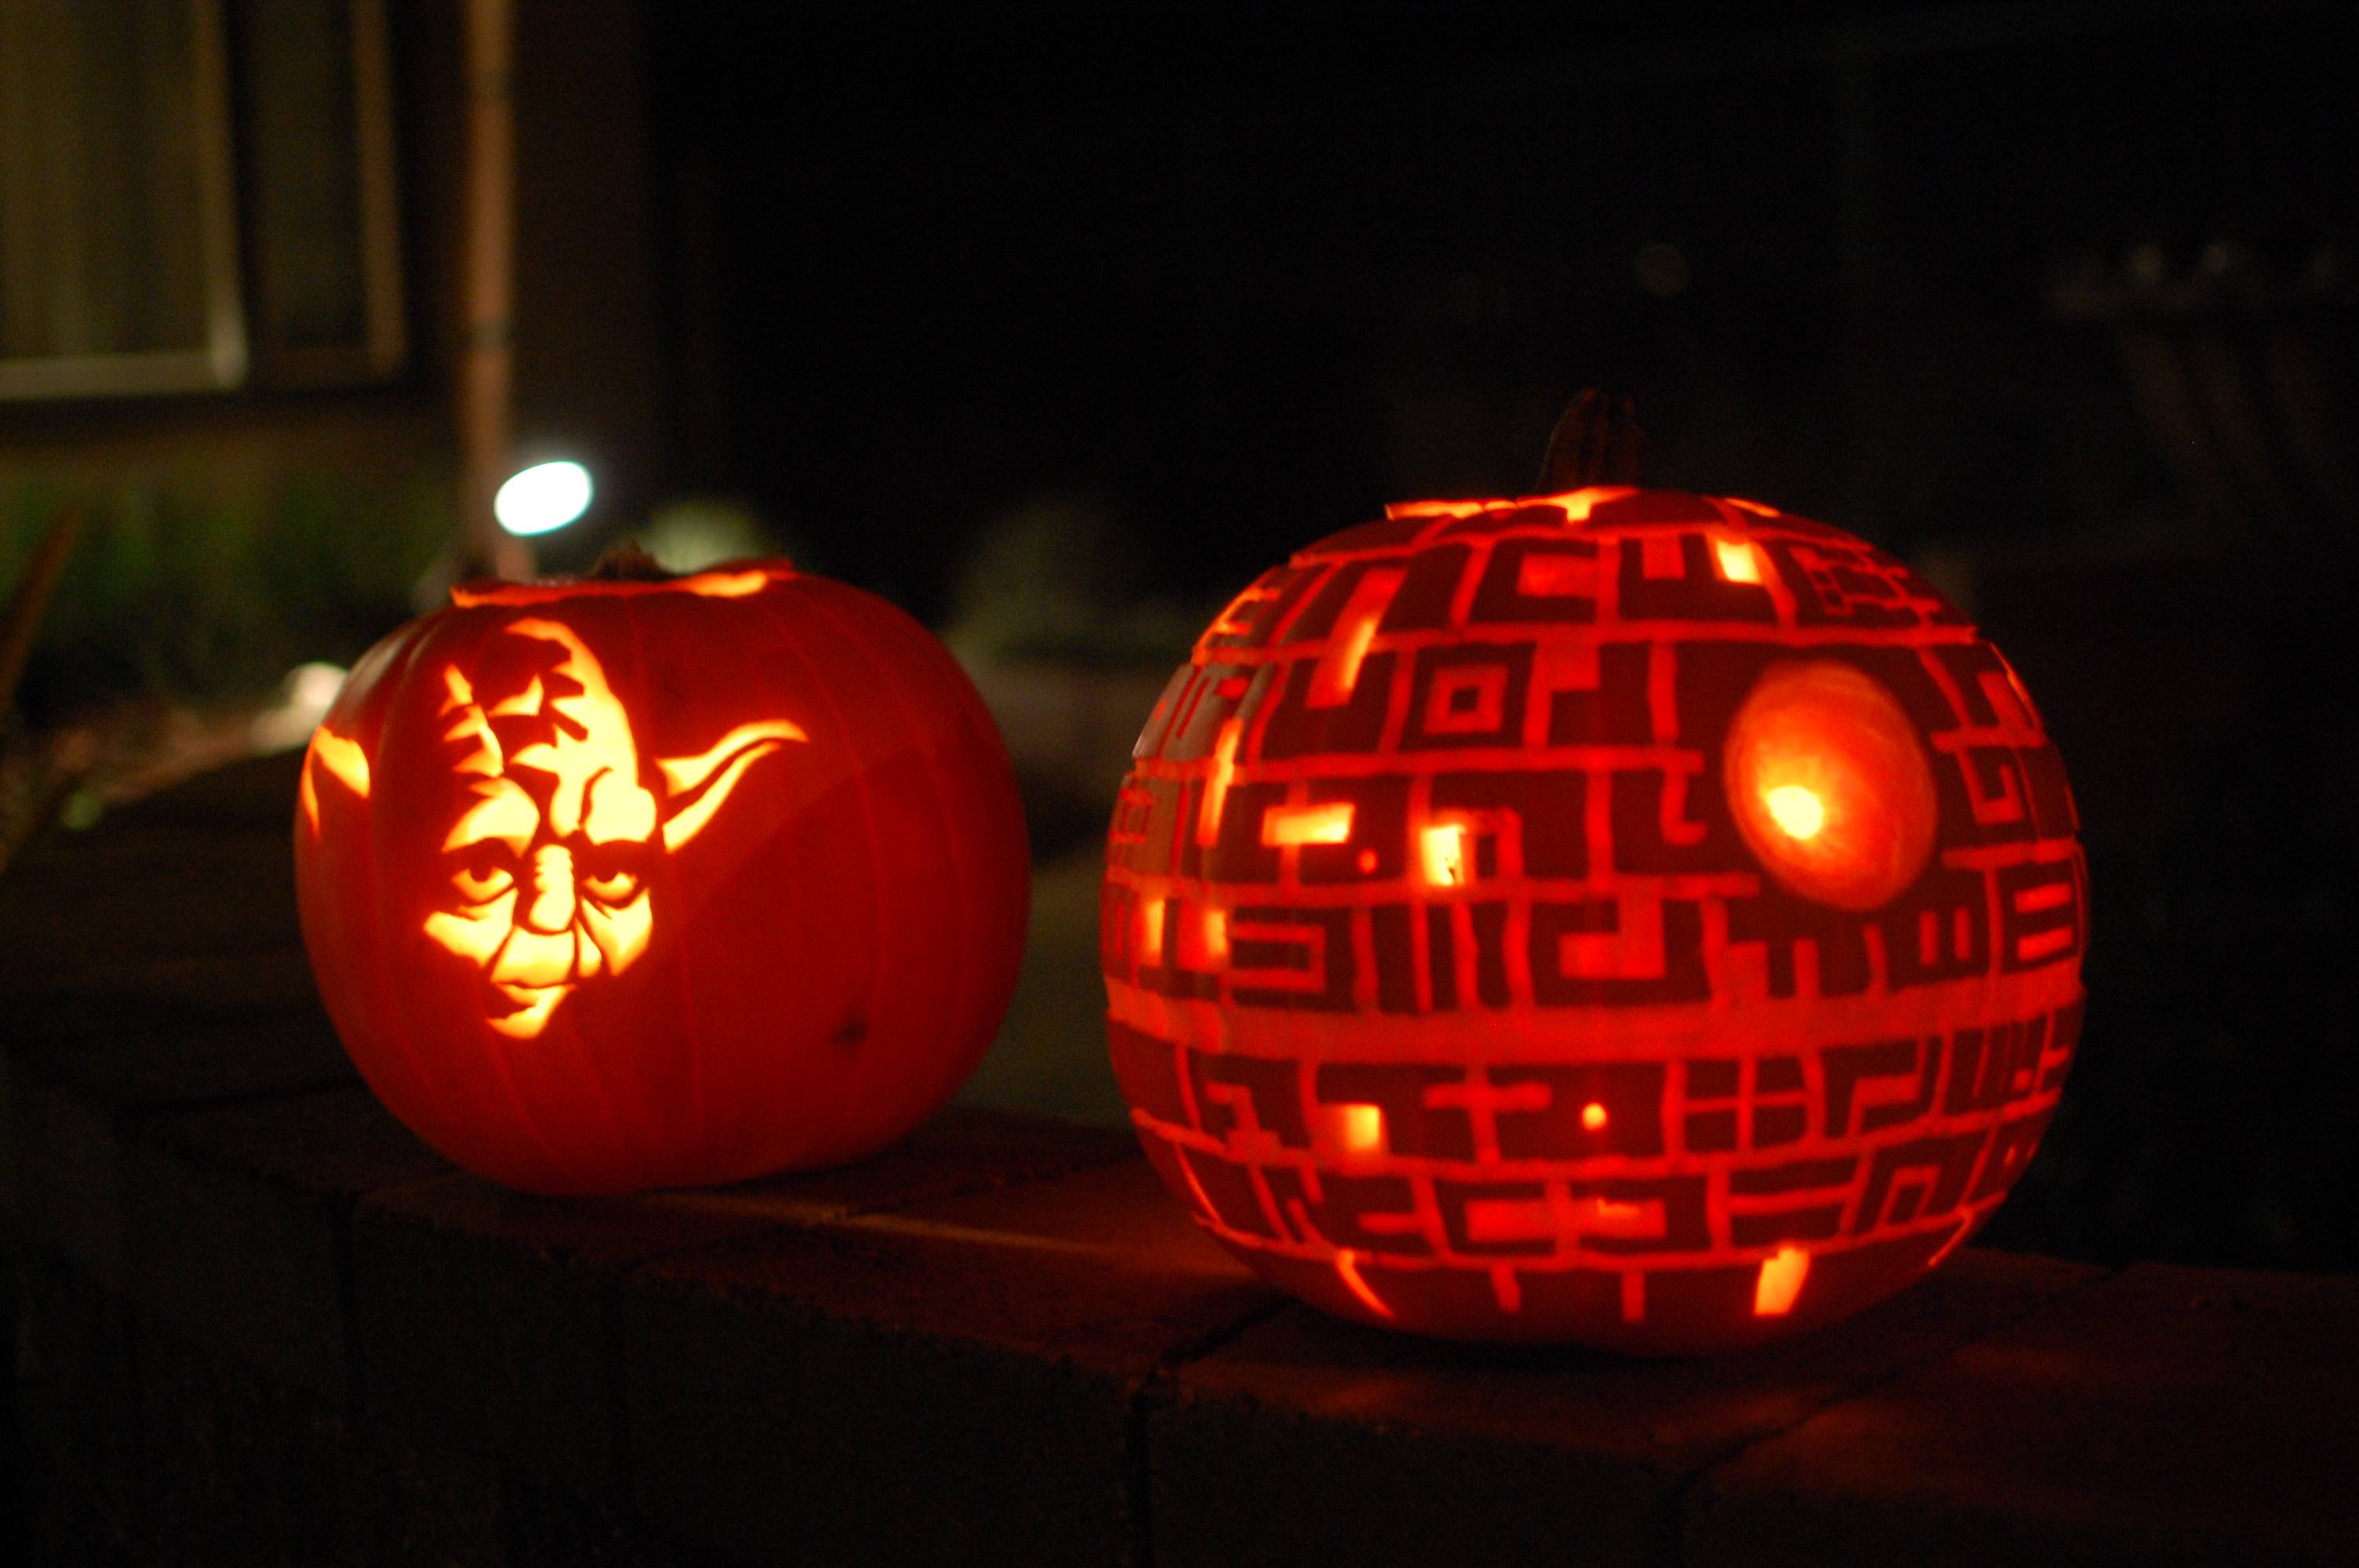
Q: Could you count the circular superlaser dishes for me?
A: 1